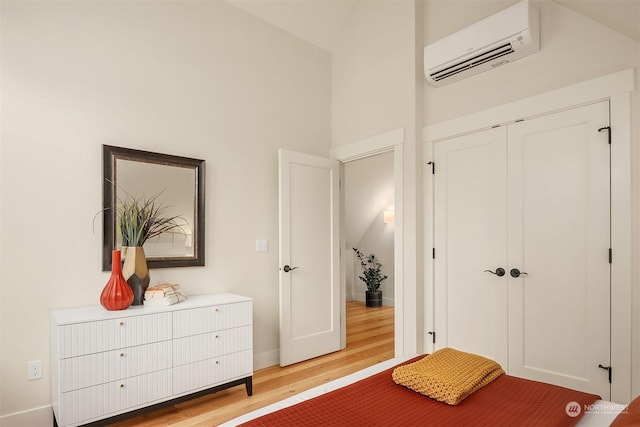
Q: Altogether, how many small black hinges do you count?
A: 6